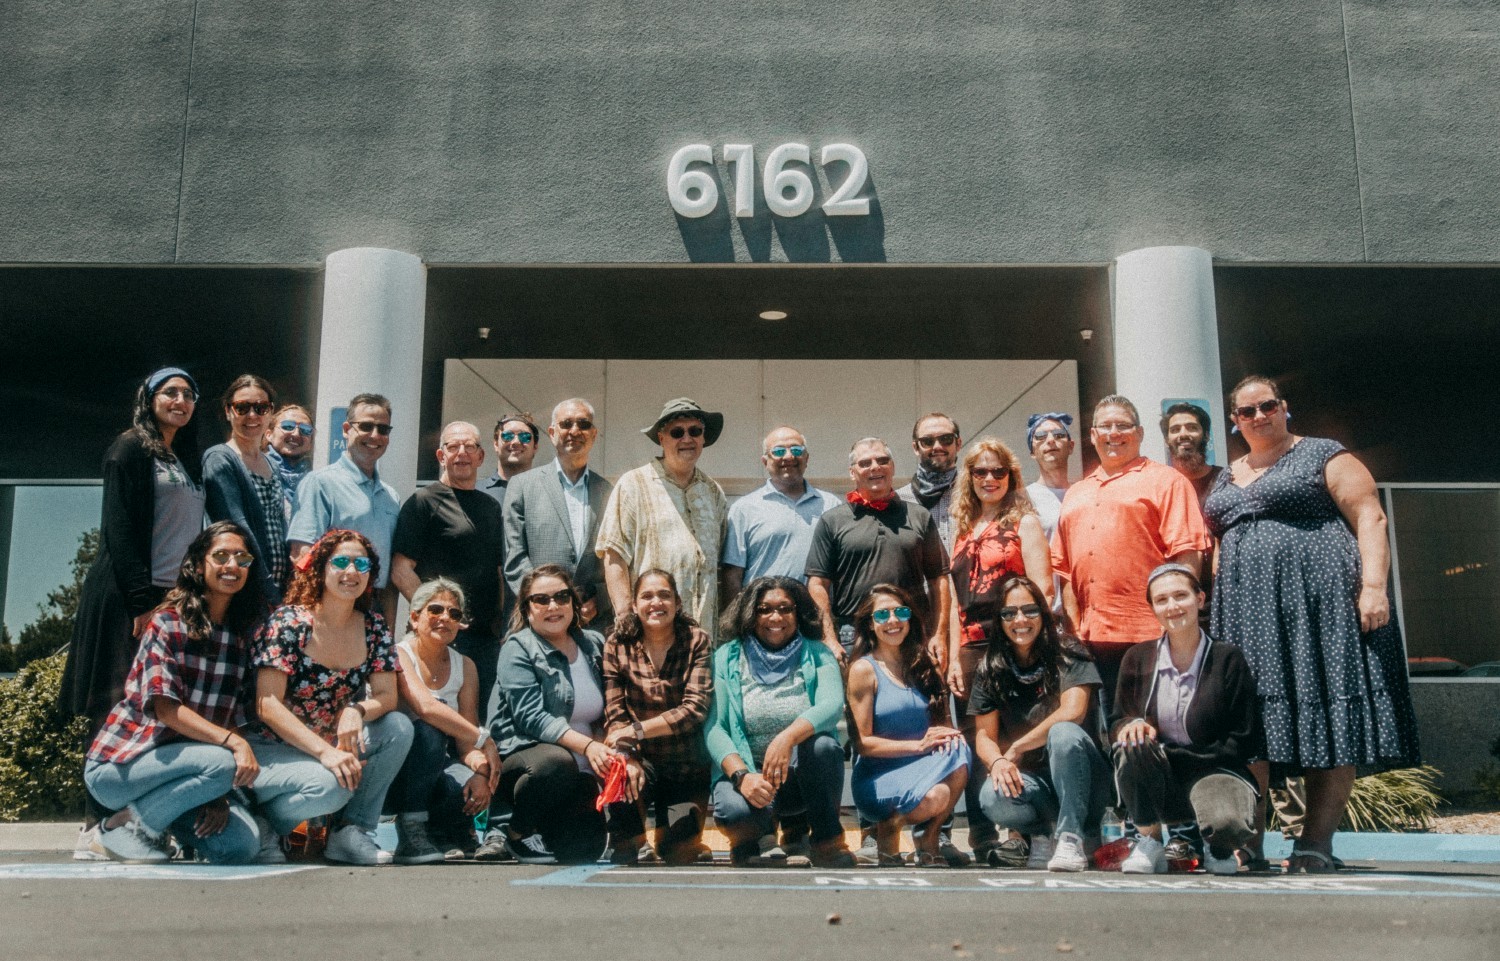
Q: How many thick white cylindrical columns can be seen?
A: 2